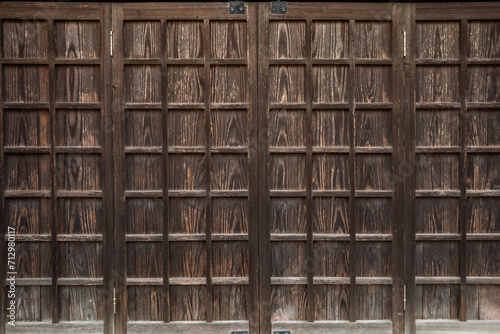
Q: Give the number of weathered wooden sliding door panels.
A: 4